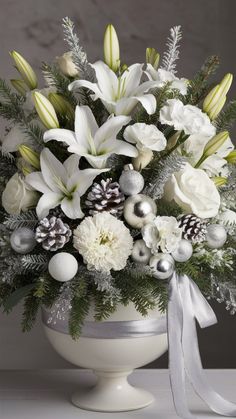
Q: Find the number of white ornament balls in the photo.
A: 1